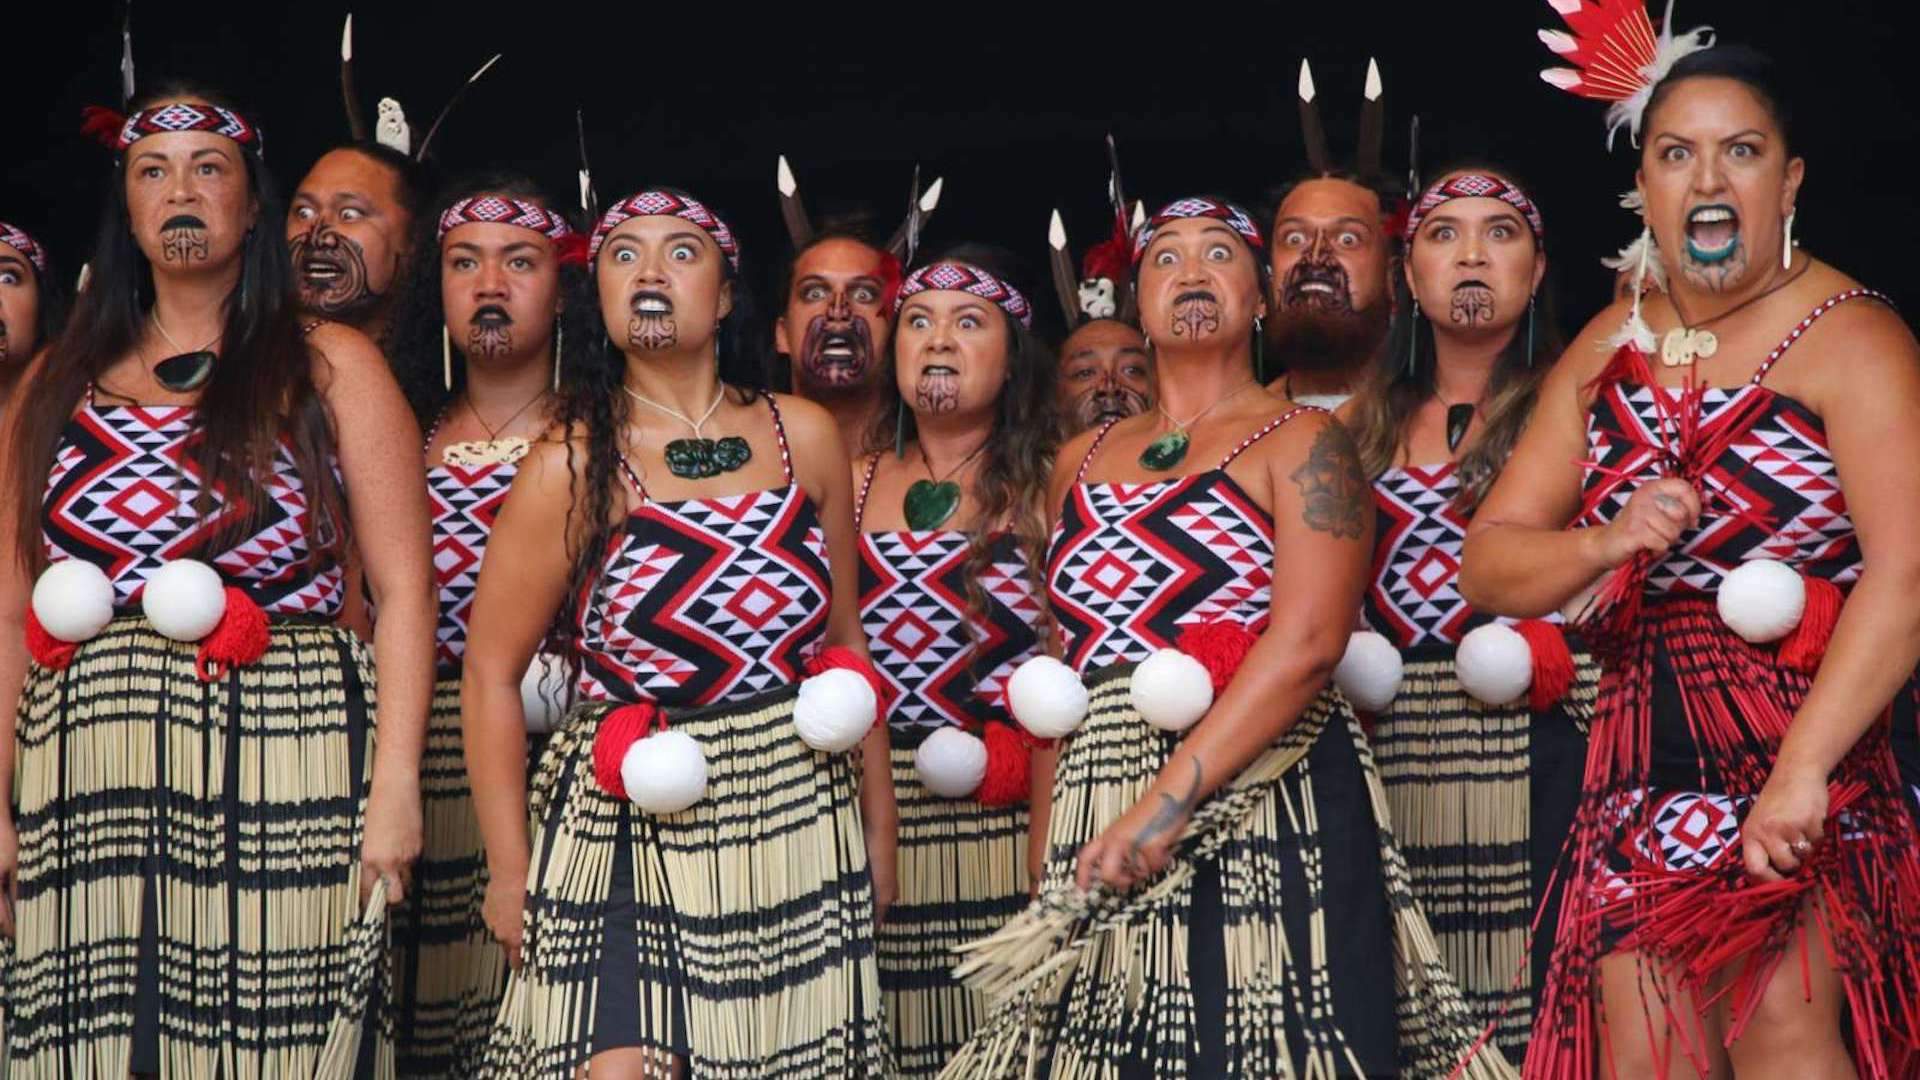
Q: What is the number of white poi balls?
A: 11